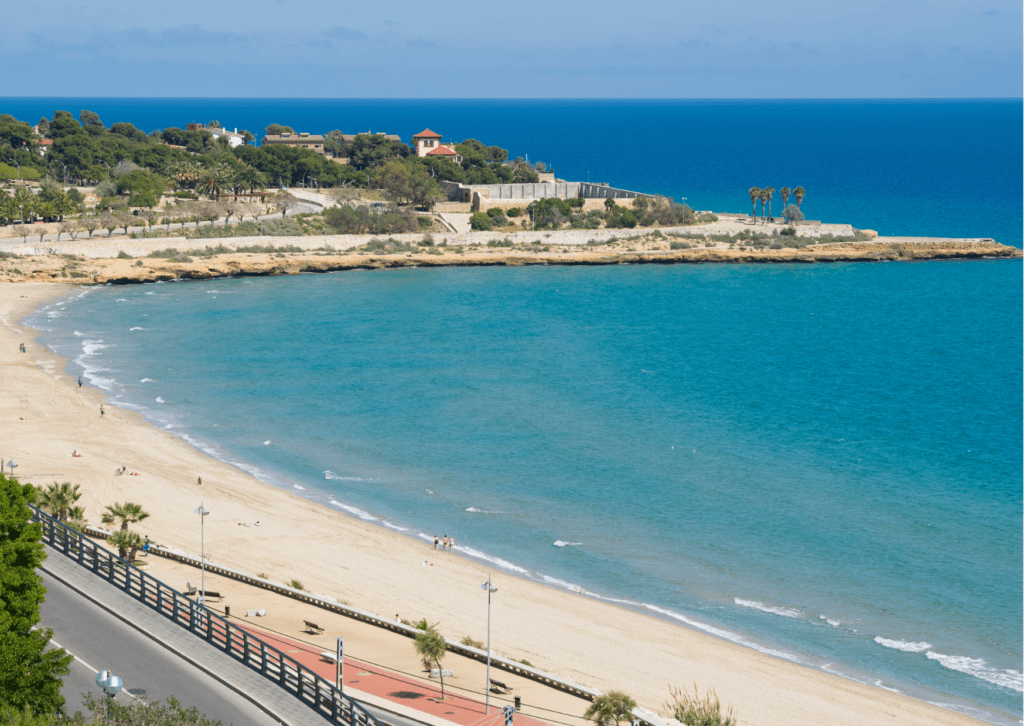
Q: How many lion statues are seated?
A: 0